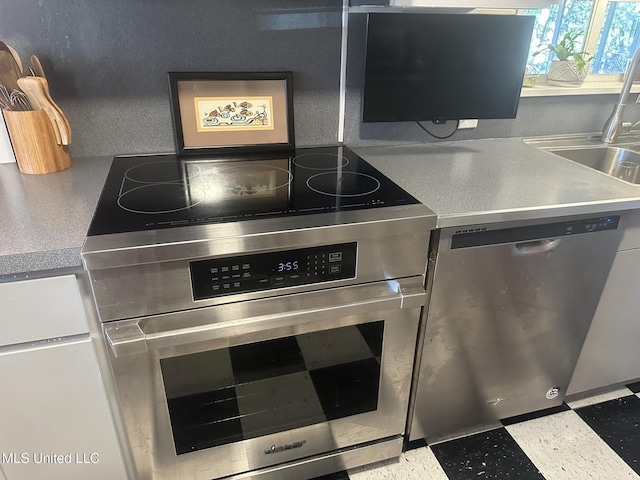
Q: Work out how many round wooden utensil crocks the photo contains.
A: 1